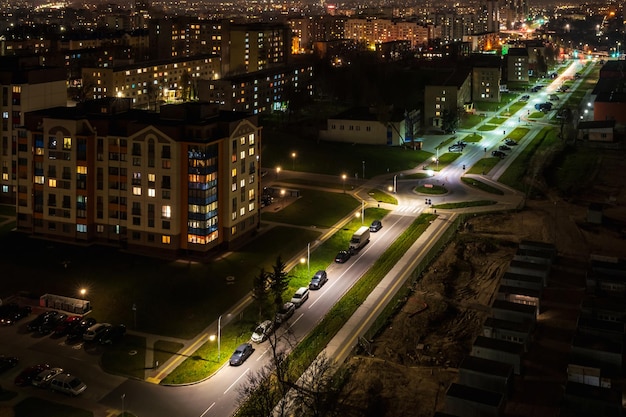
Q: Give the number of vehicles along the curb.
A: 8